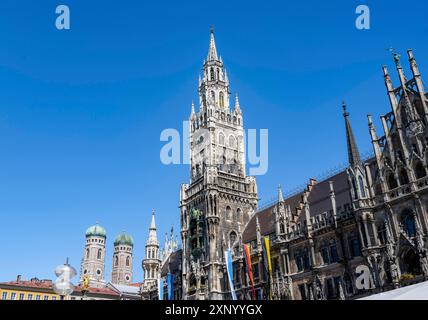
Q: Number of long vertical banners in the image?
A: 5